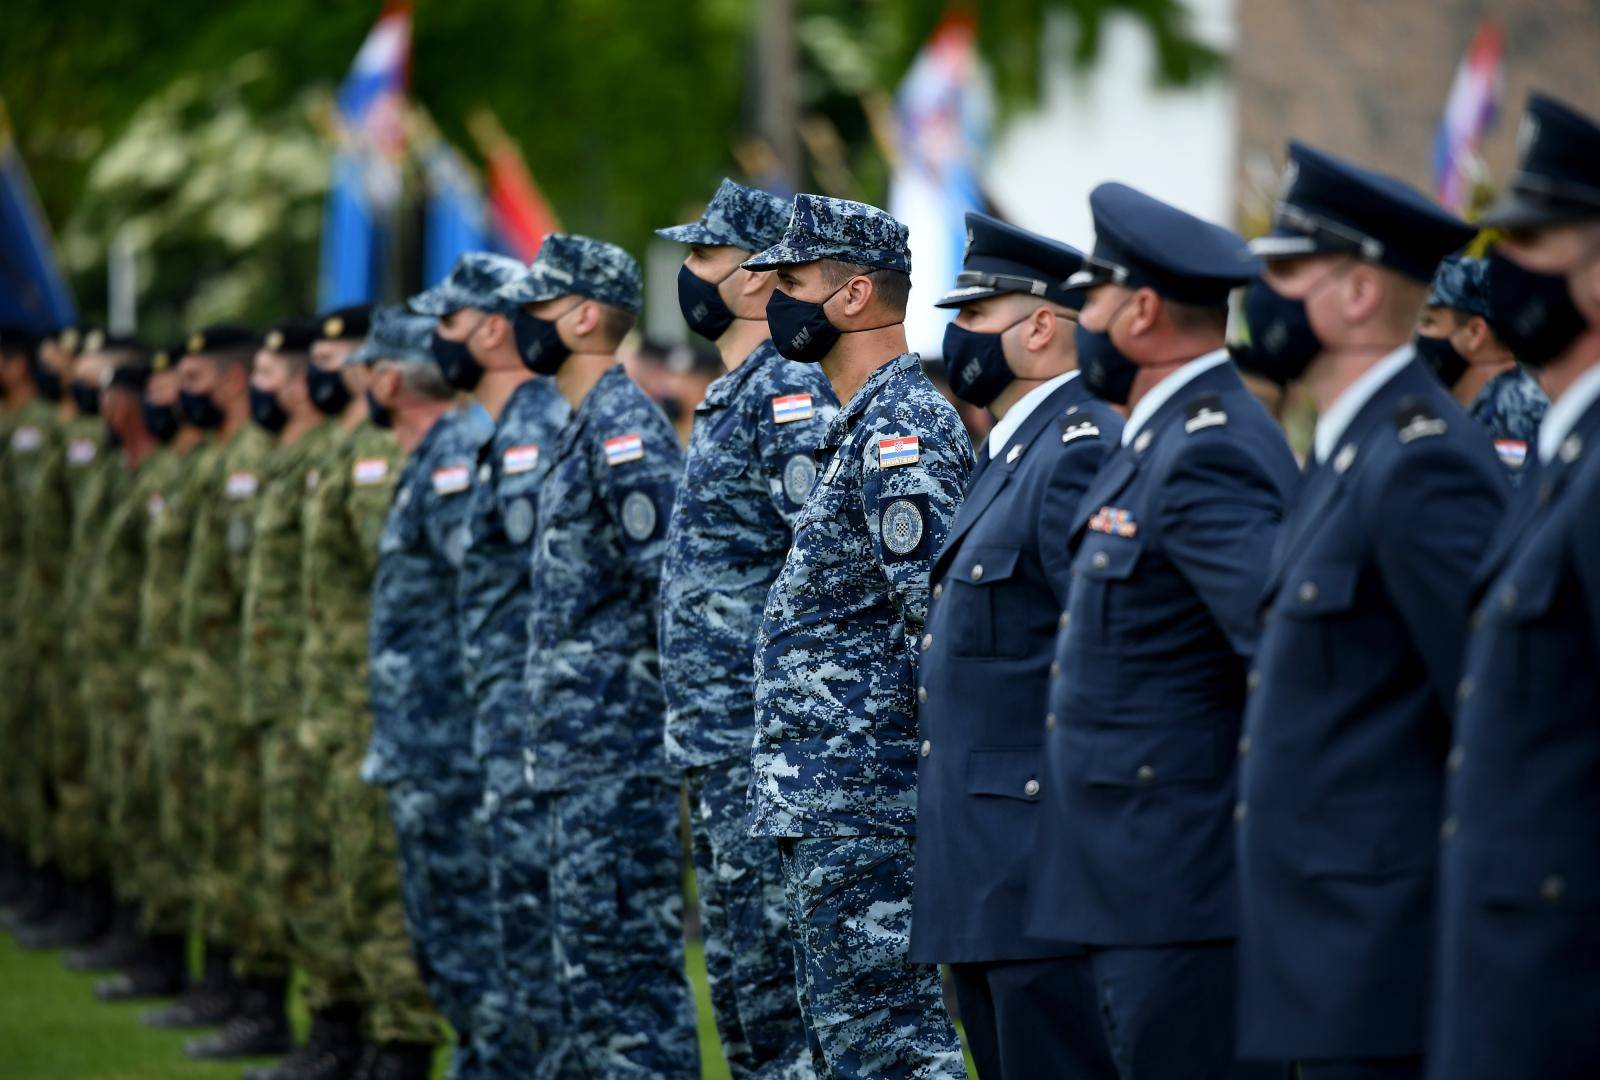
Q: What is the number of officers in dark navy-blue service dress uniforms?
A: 4